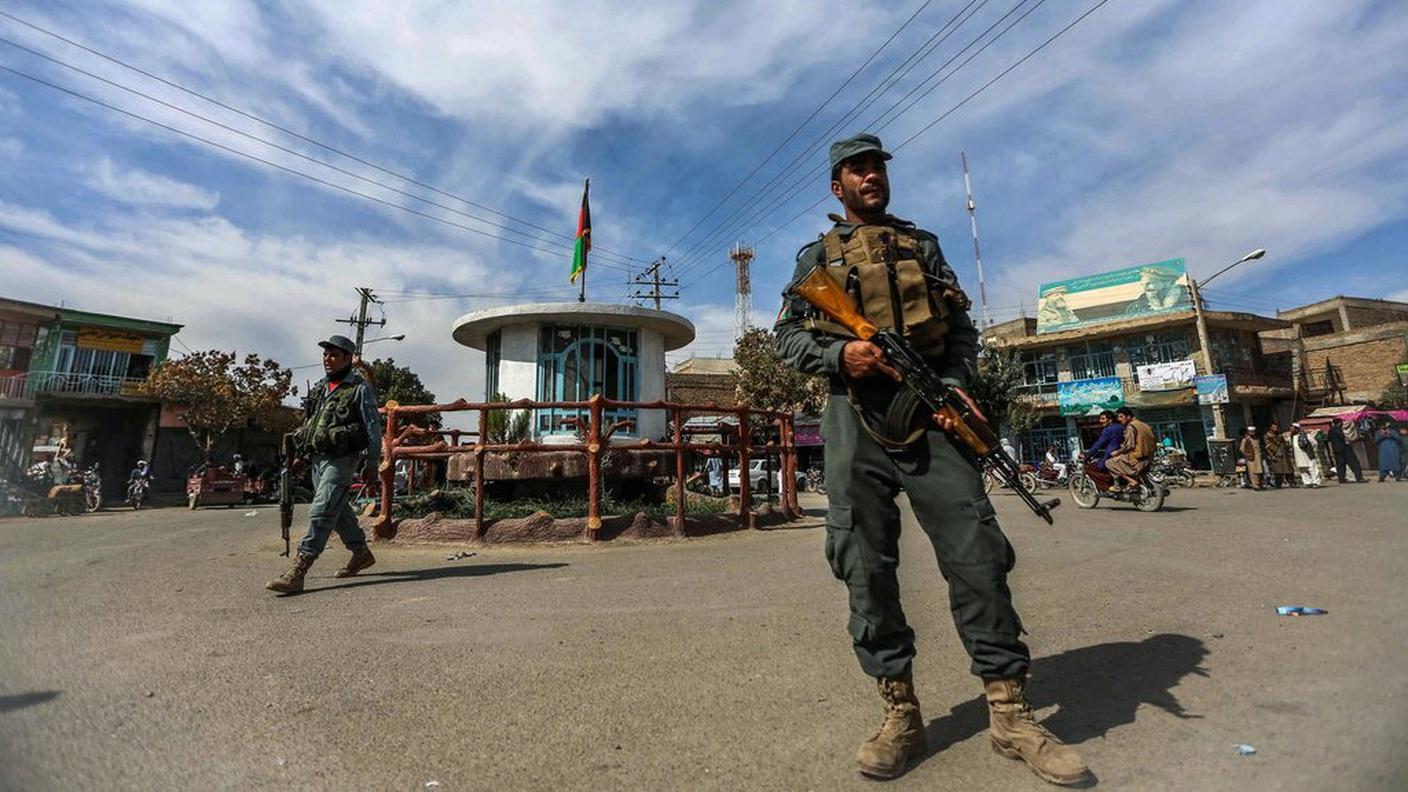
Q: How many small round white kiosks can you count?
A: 1